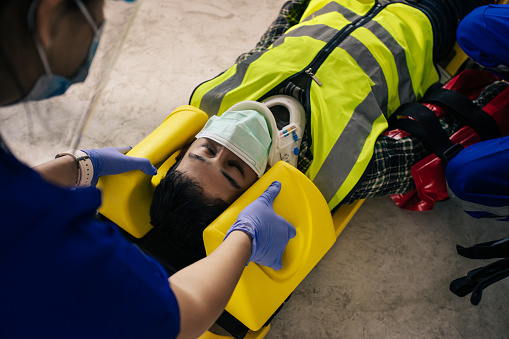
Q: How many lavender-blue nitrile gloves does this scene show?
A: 2